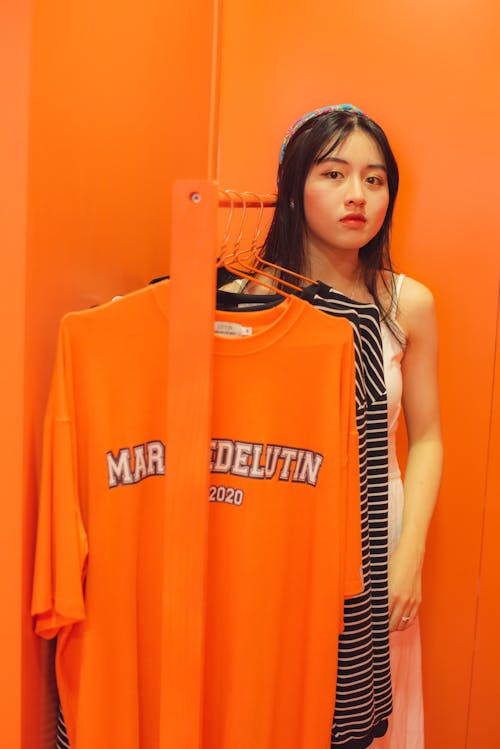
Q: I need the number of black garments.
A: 2